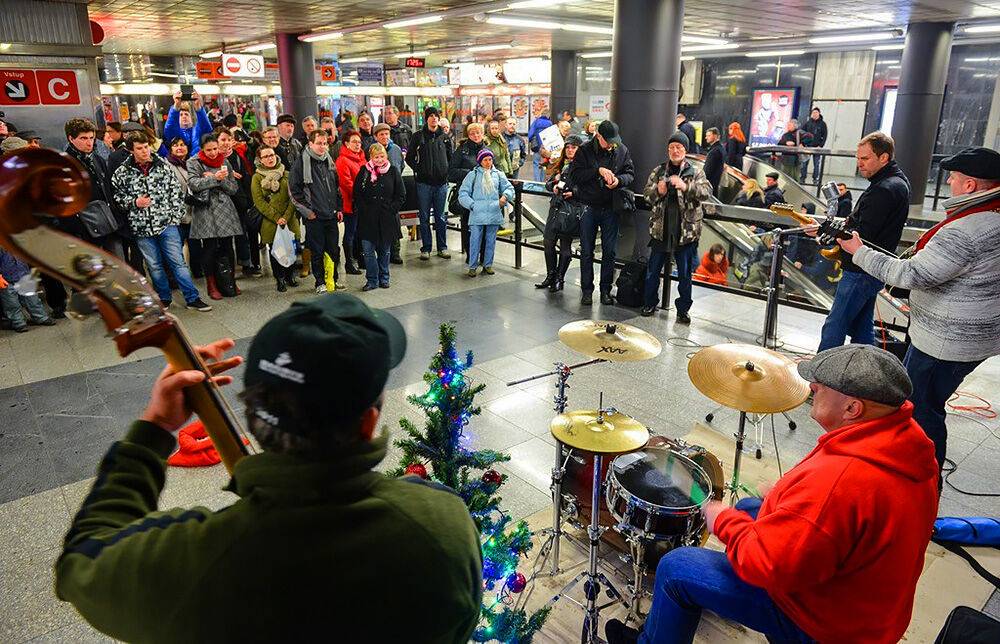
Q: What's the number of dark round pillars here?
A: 4